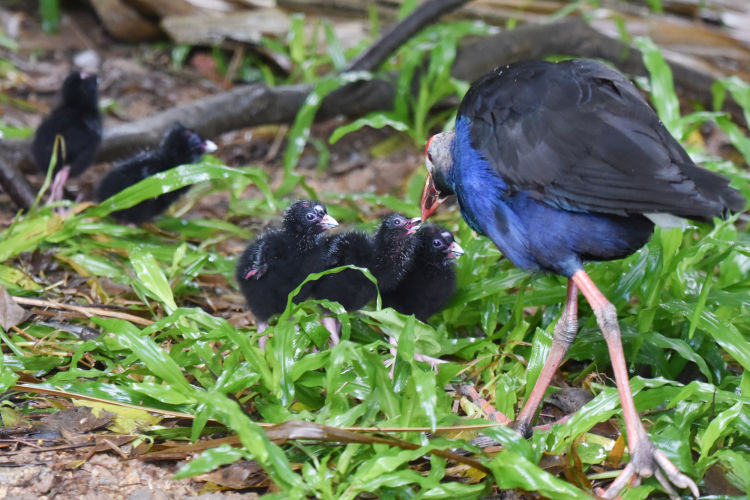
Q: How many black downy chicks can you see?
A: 5